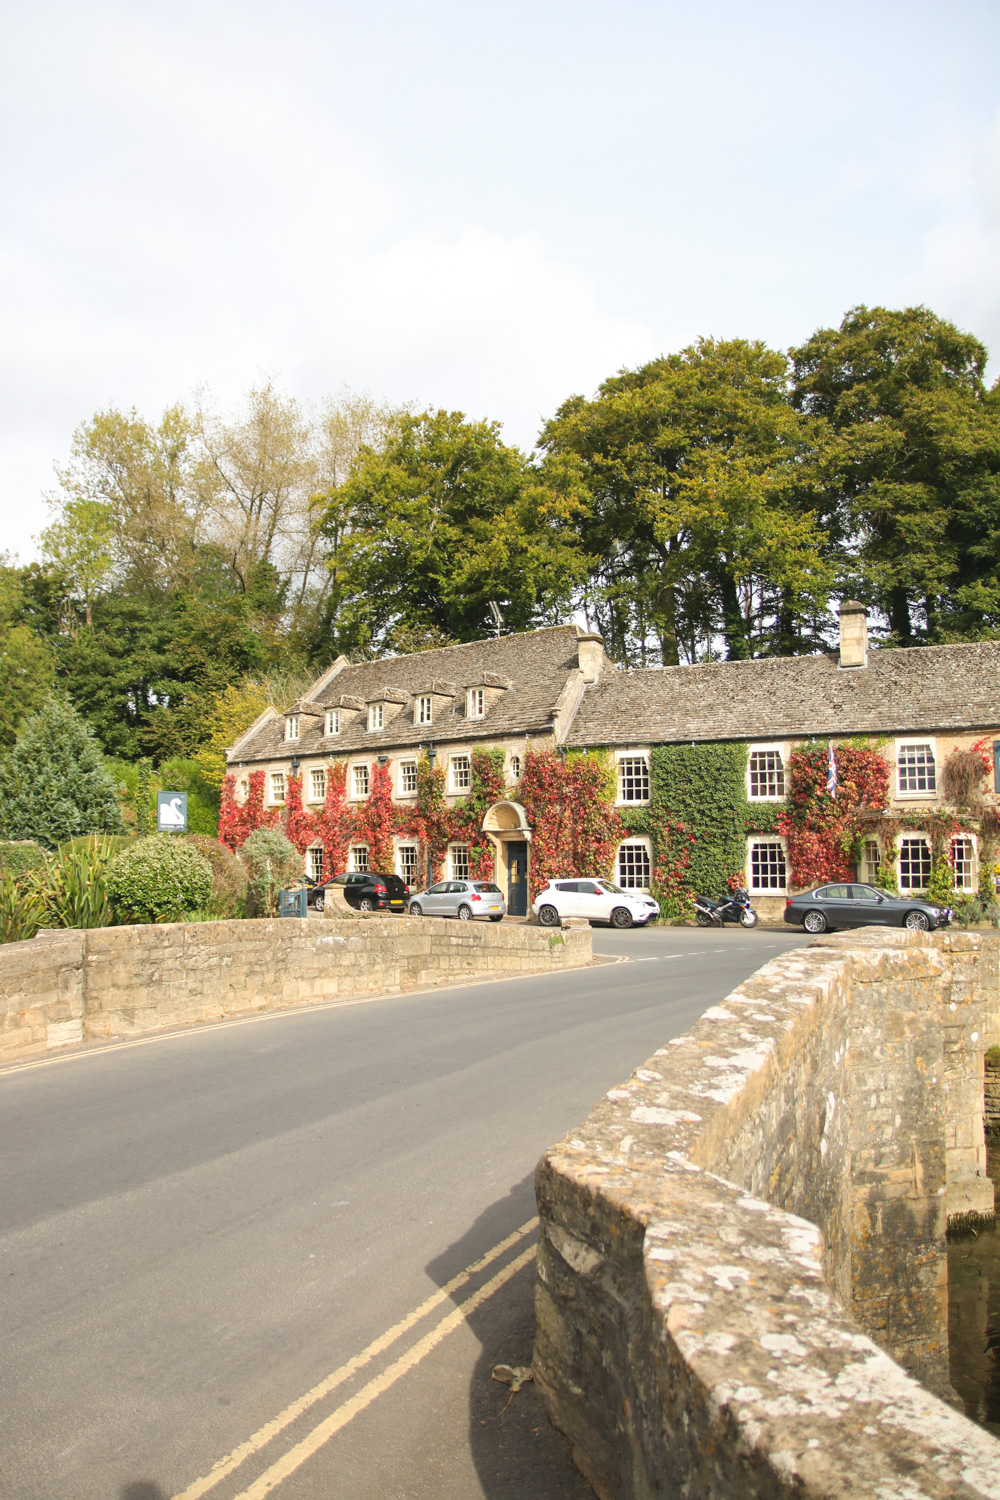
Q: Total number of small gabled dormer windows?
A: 5